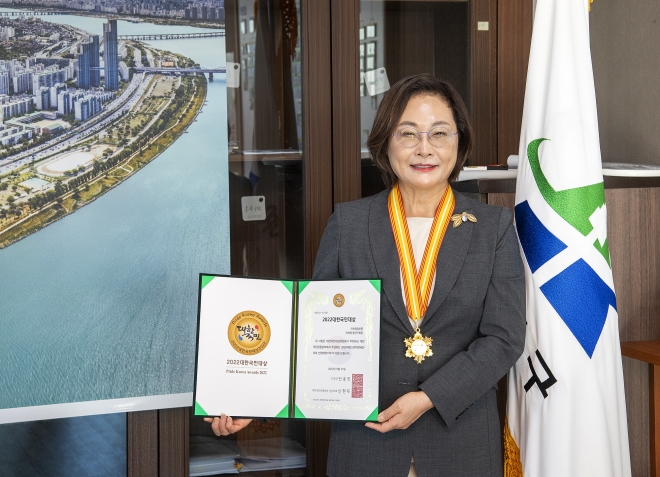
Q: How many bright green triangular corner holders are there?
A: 8